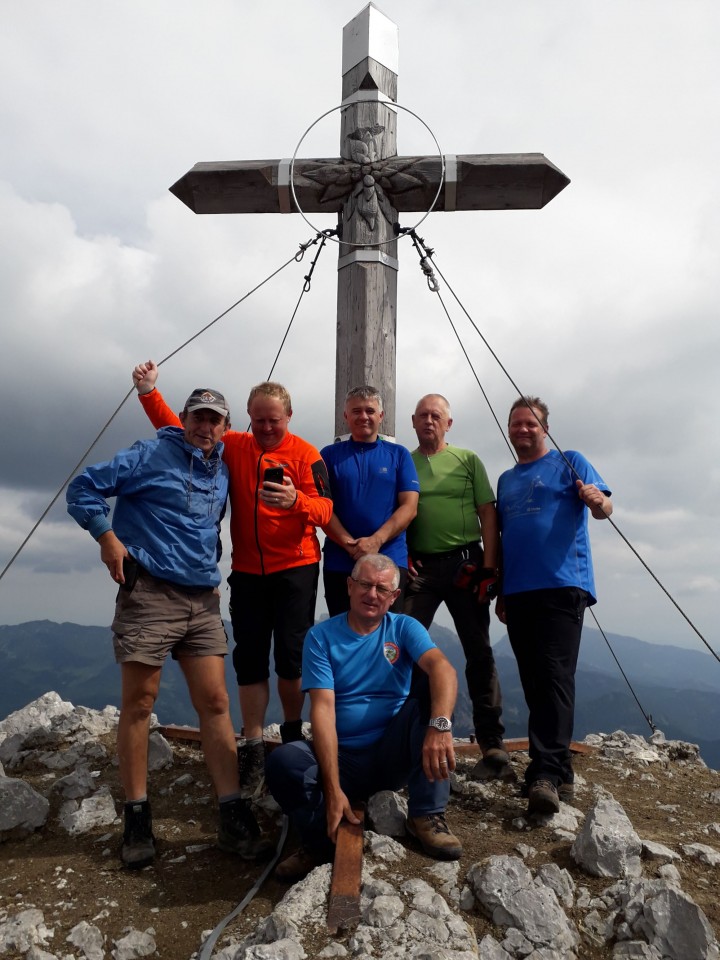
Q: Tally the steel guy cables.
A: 4